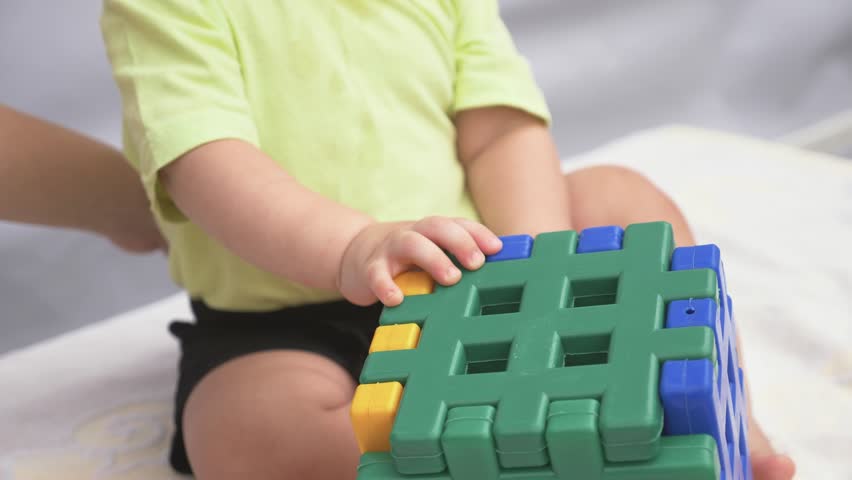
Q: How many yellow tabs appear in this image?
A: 3